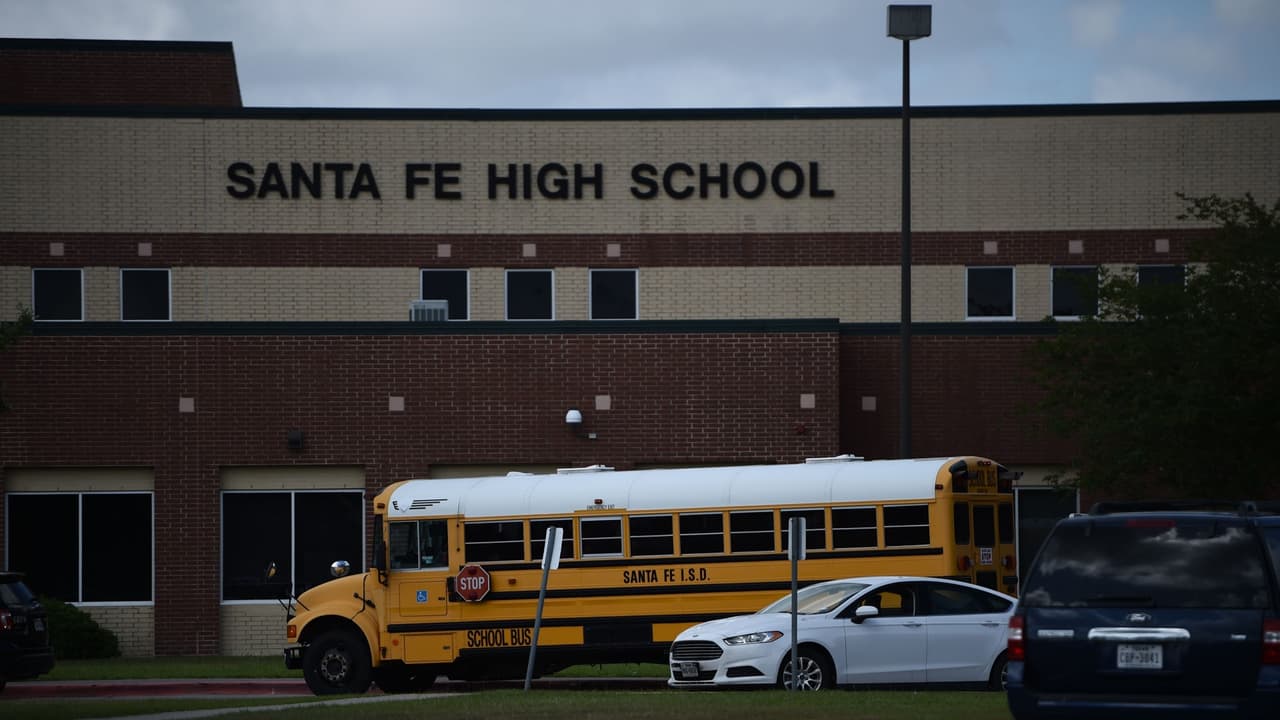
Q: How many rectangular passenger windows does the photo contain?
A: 9